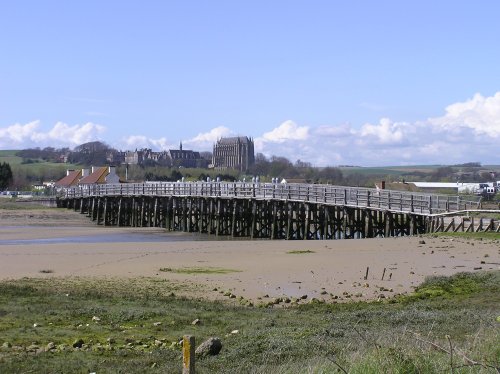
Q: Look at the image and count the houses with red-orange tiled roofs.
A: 2